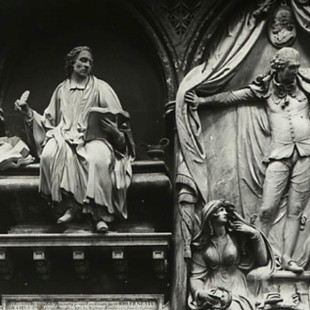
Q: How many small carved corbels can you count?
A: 5